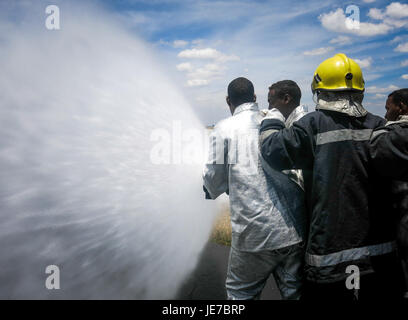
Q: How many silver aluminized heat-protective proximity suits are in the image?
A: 2